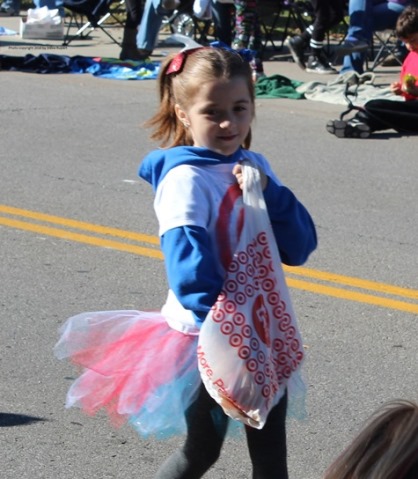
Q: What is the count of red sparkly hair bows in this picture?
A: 1